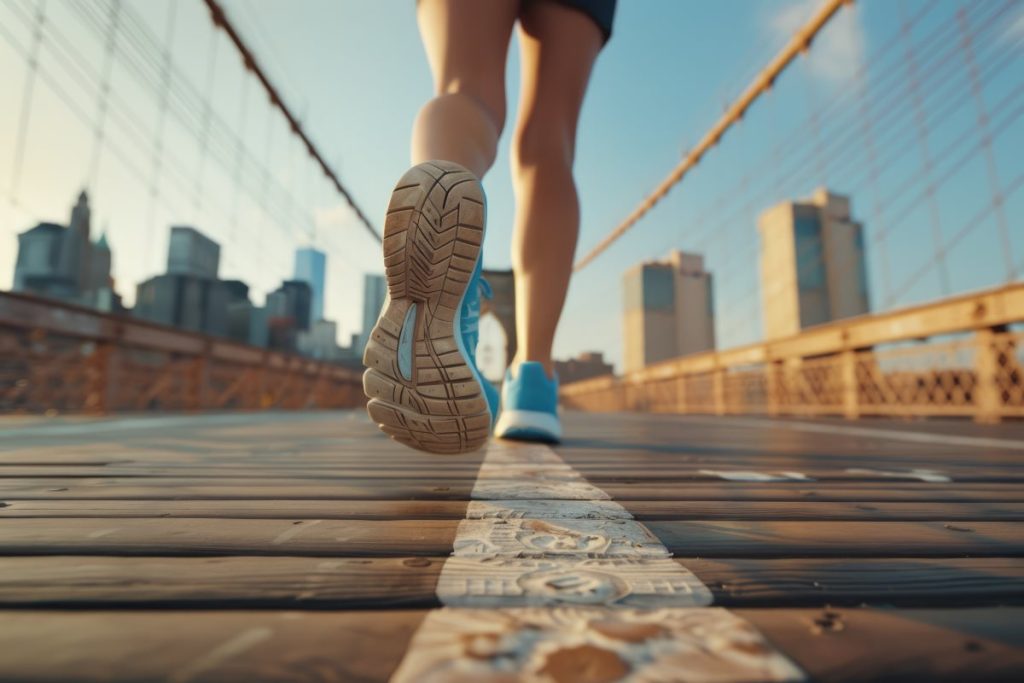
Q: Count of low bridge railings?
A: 2